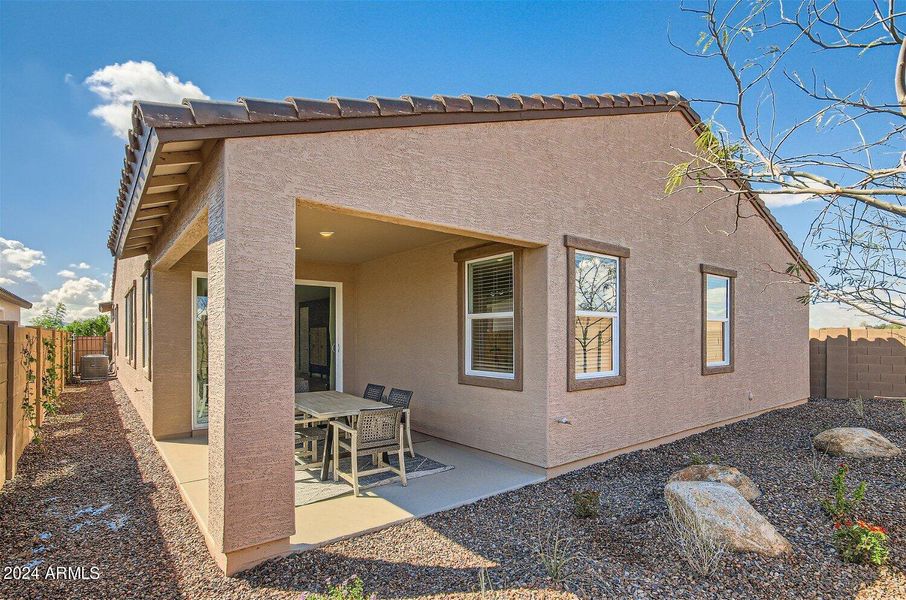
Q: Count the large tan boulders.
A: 3